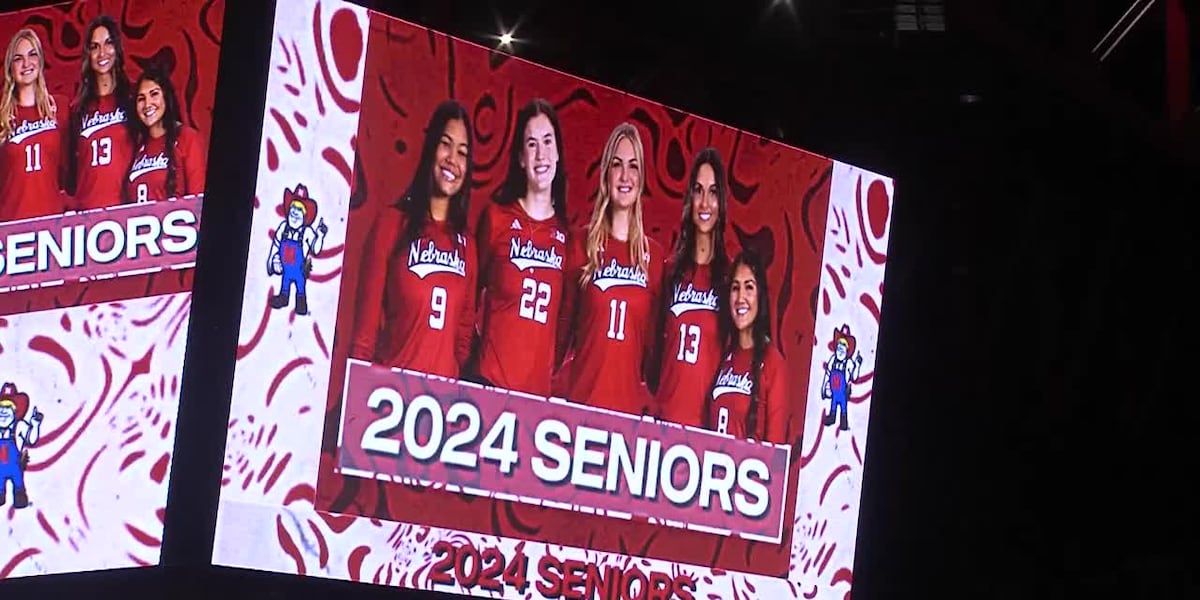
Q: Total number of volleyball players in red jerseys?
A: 5